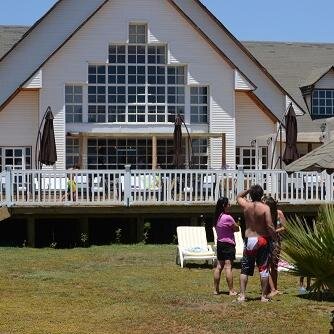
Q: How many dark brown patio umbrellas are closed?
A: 3